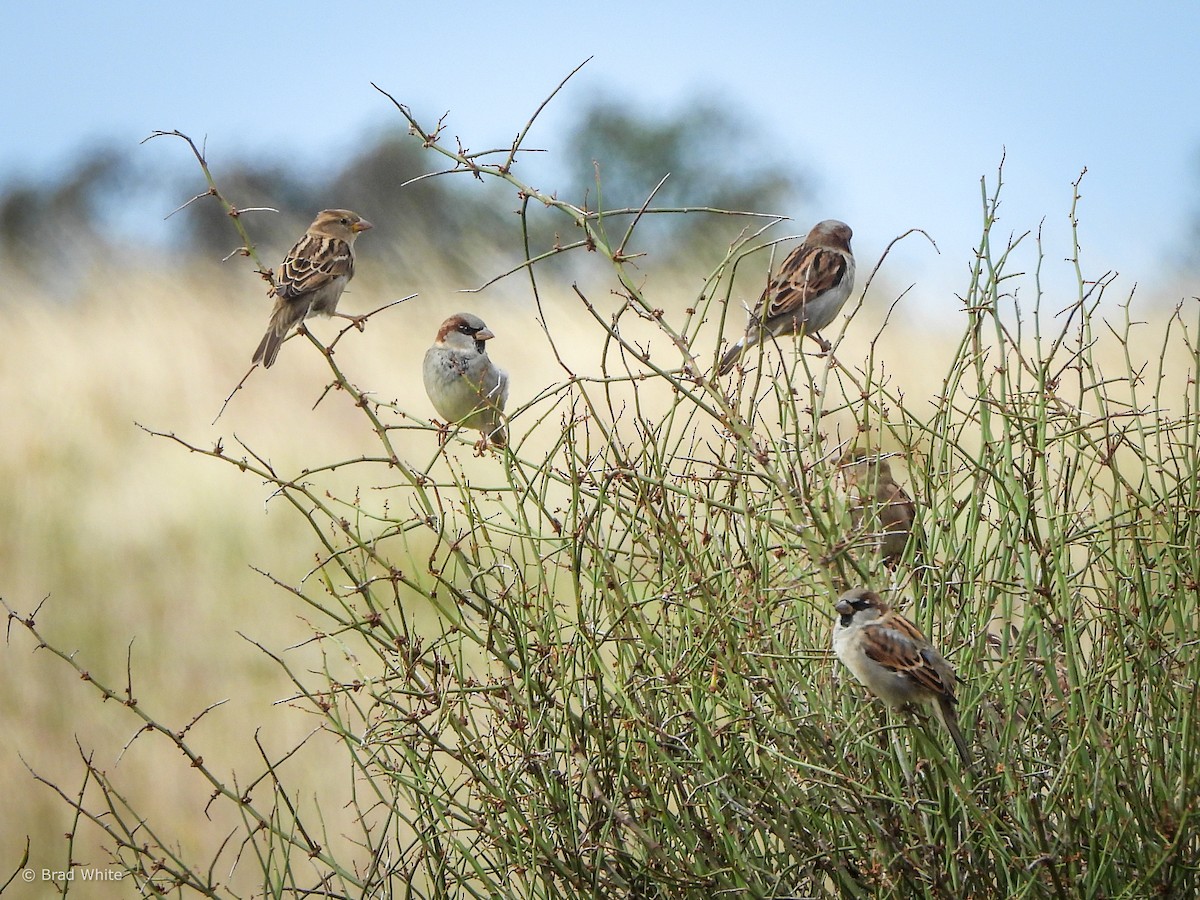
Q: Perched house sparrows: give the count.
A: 5